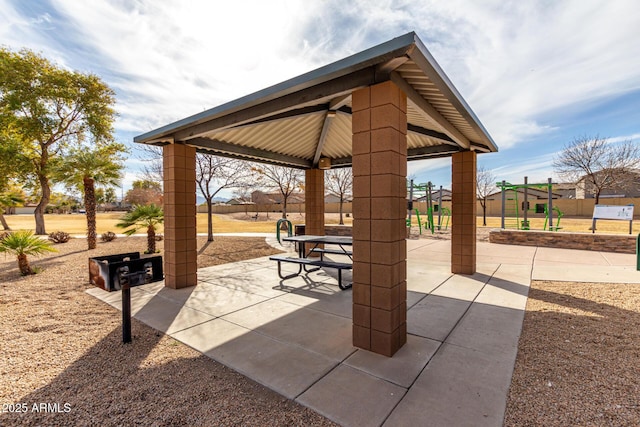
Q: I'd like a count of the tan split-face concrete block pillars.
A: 4